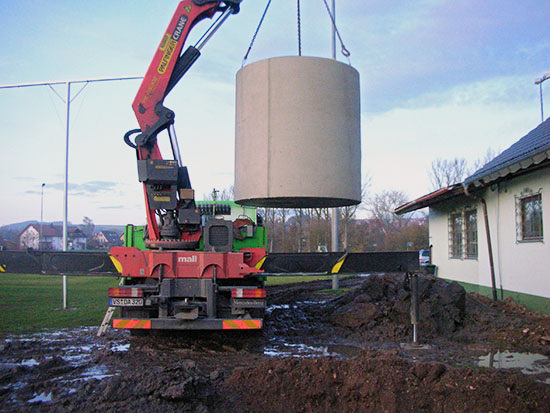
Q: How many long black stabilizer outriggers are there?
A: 2